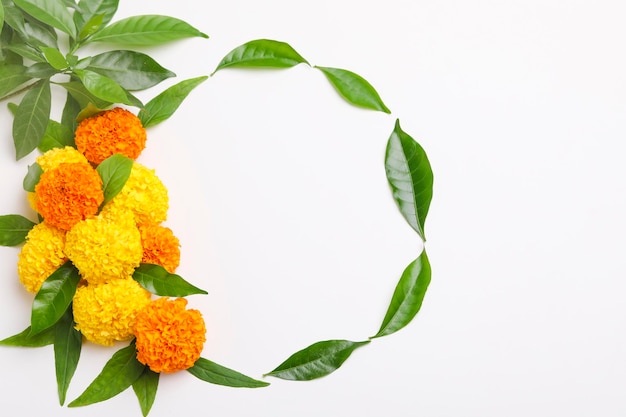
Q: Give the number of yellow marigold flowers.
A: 5